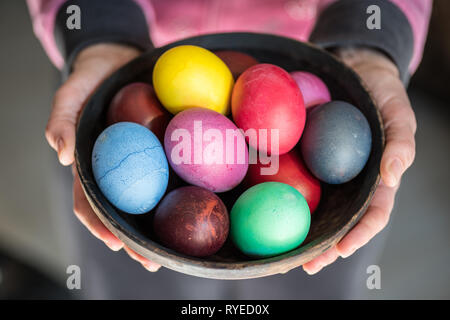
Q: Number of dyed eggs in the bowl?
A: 11